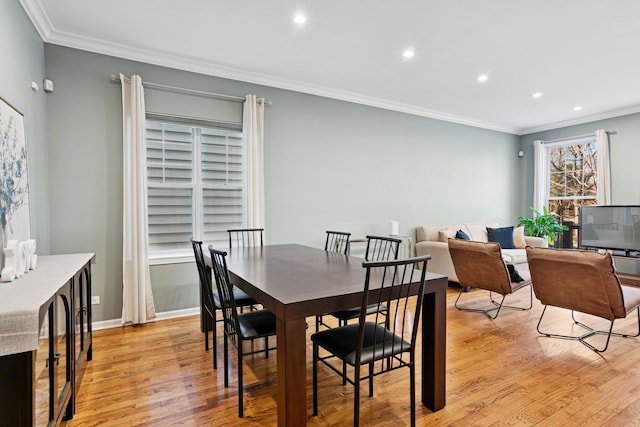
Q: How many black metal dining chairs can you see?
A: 6